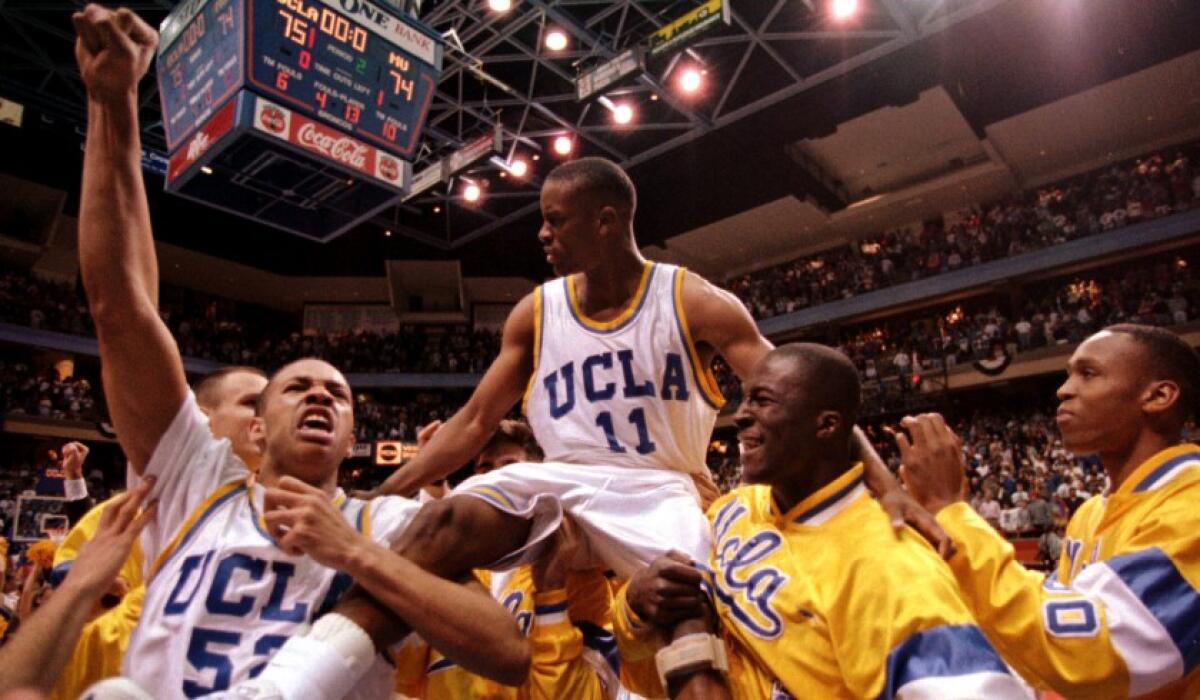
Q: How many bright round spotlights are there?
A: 8